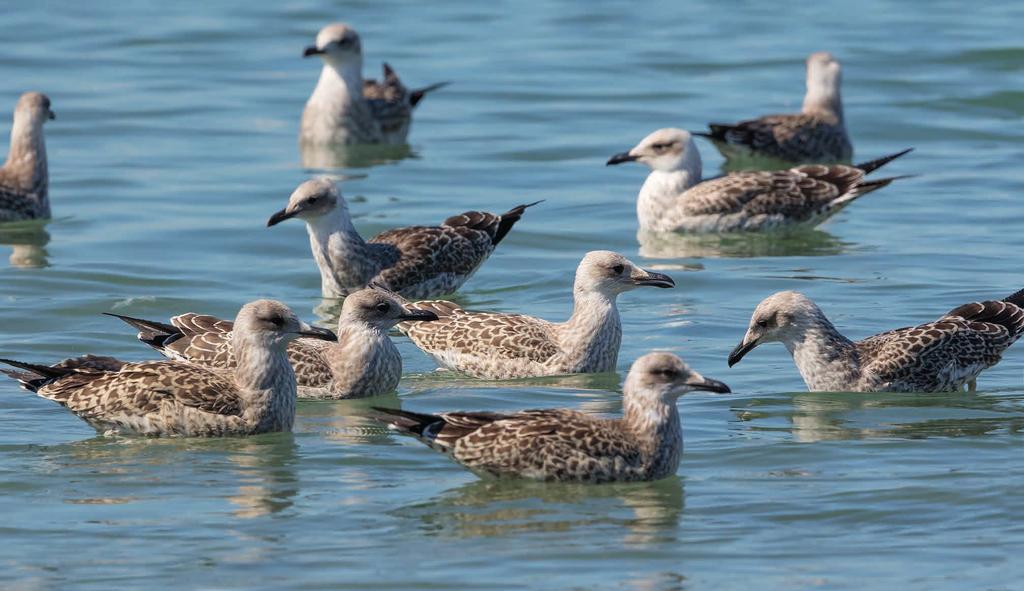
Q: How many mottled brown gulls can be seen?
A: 10